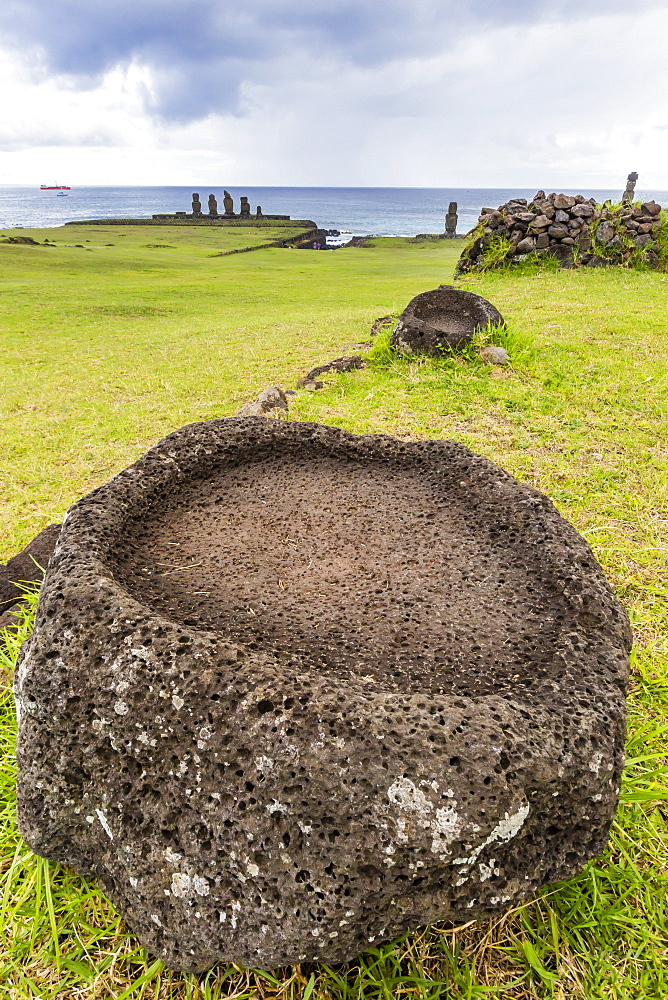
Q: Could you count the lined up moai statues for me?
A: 5